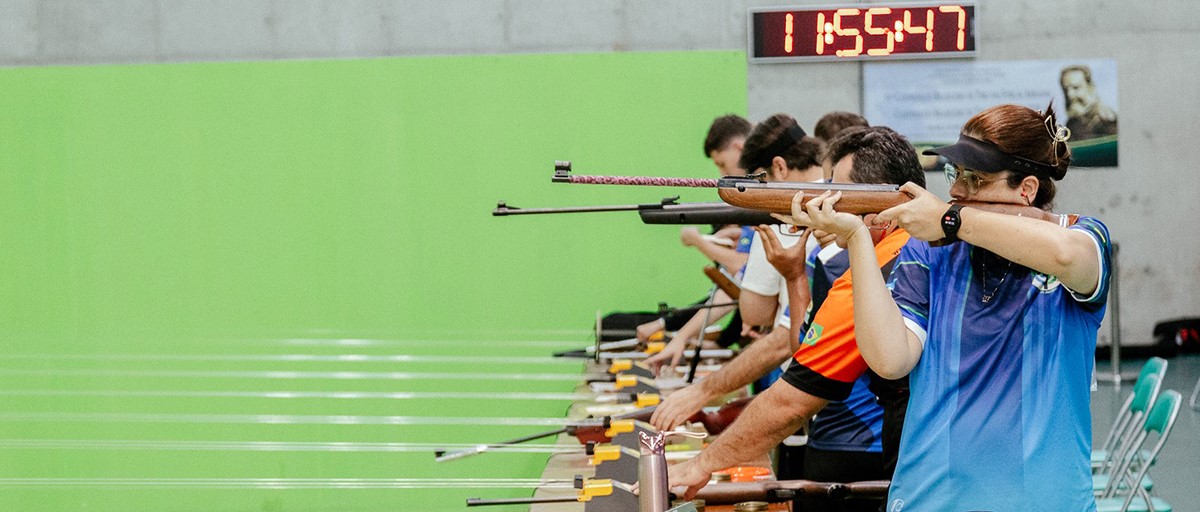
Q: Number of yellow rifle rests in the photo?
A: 8